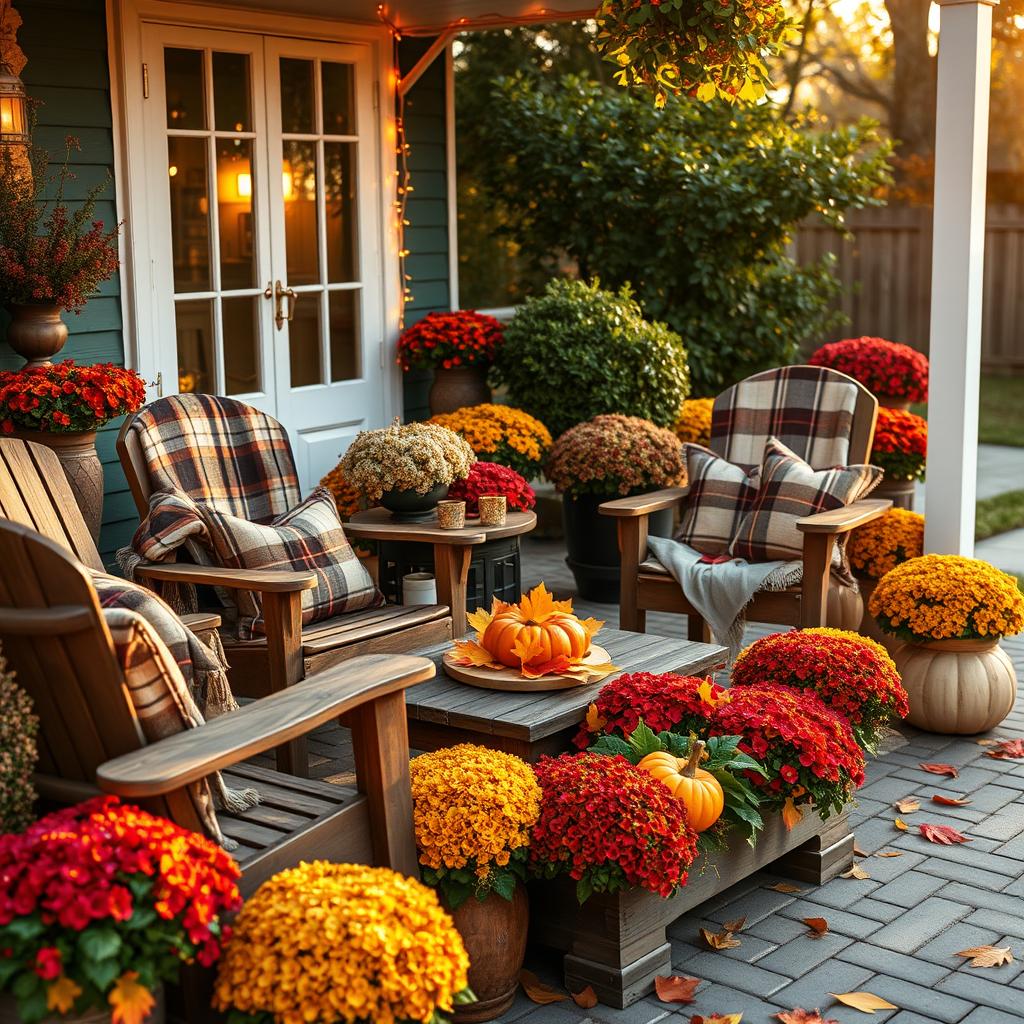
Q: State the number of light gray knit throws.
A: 1